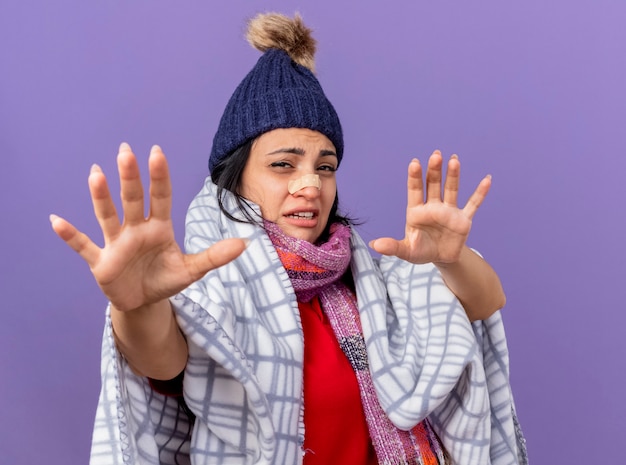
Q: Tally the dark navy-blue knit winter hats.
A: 1